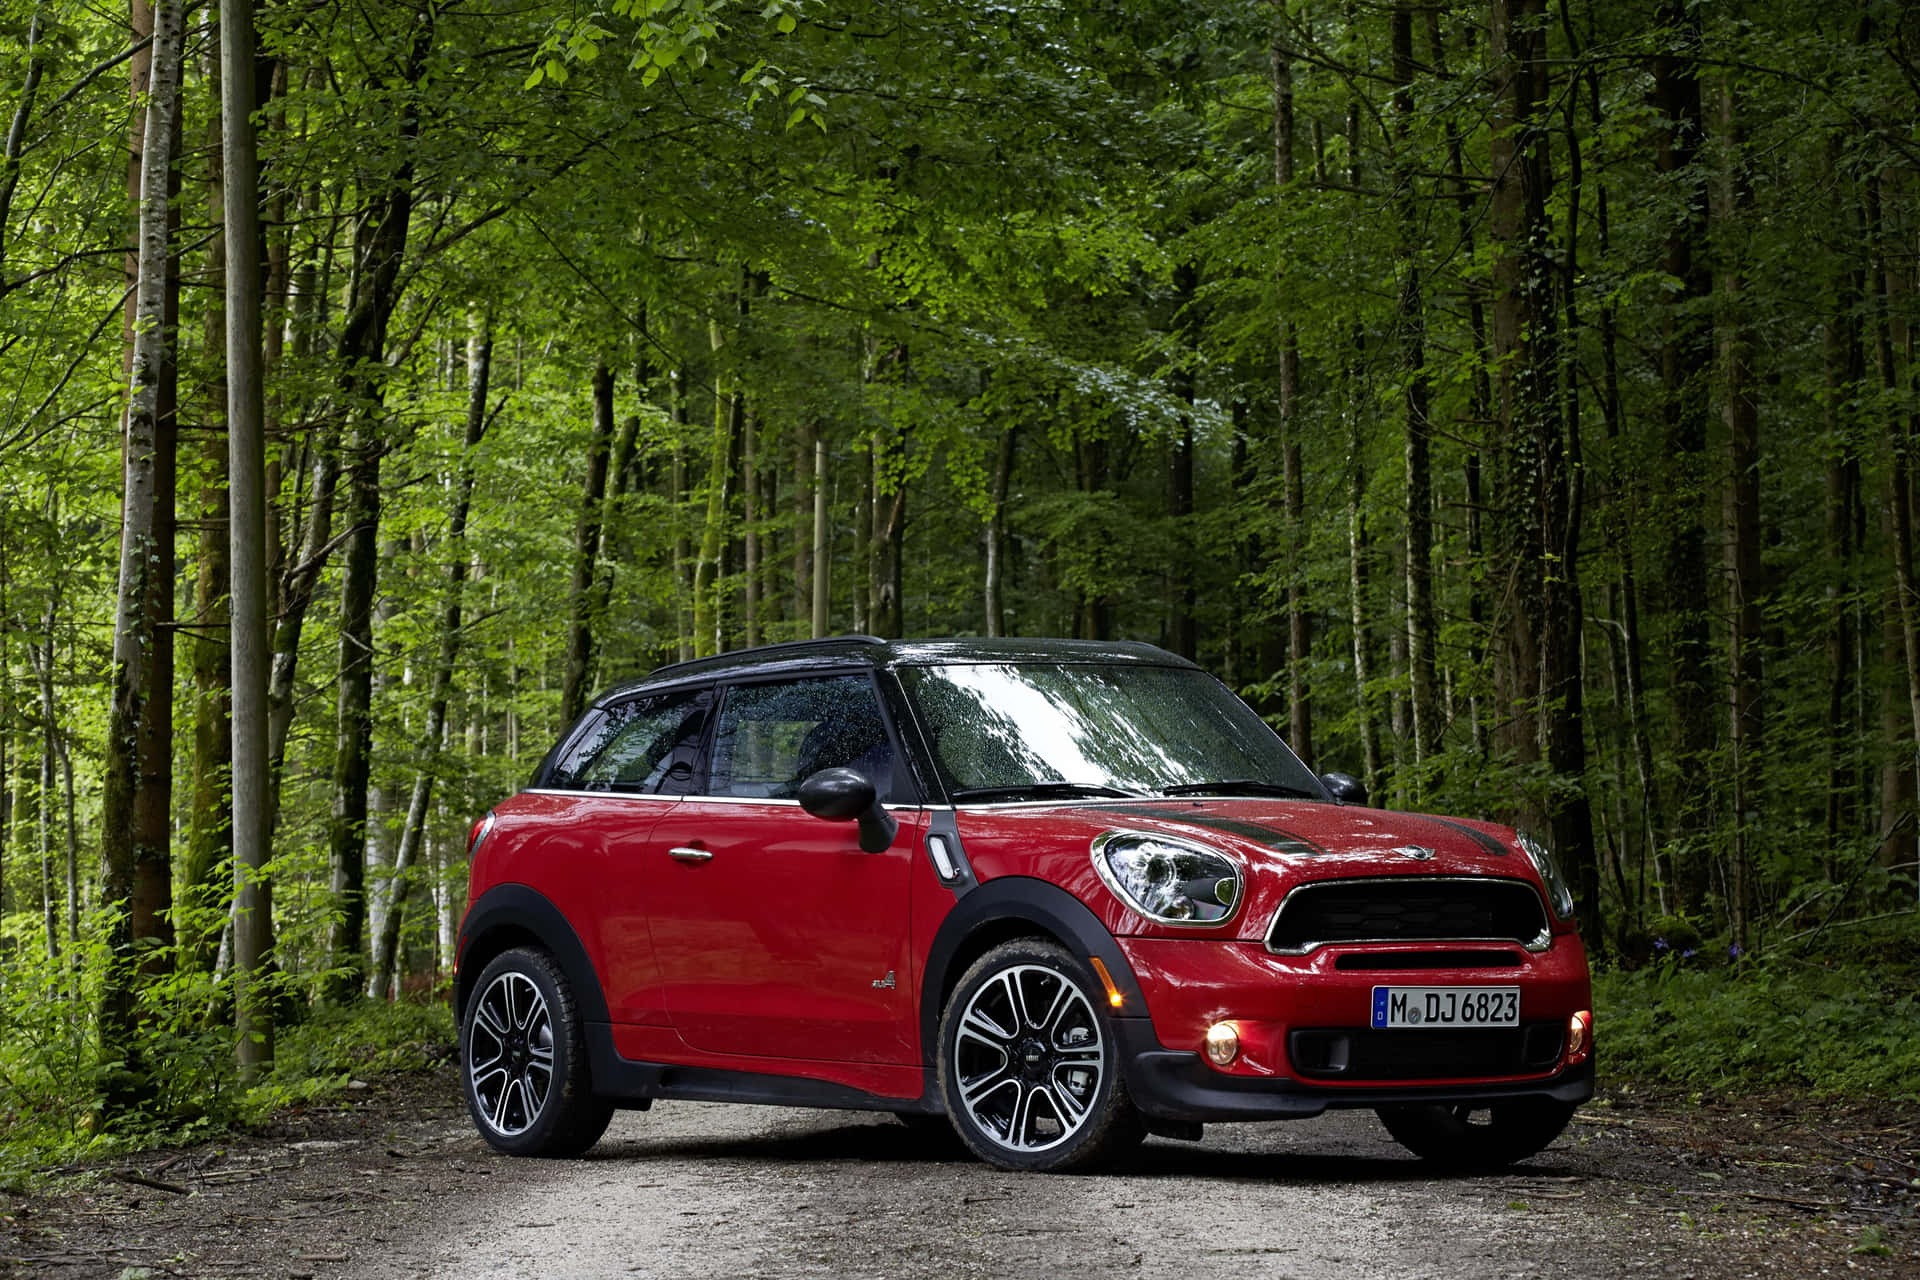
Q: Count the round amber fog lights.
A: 2